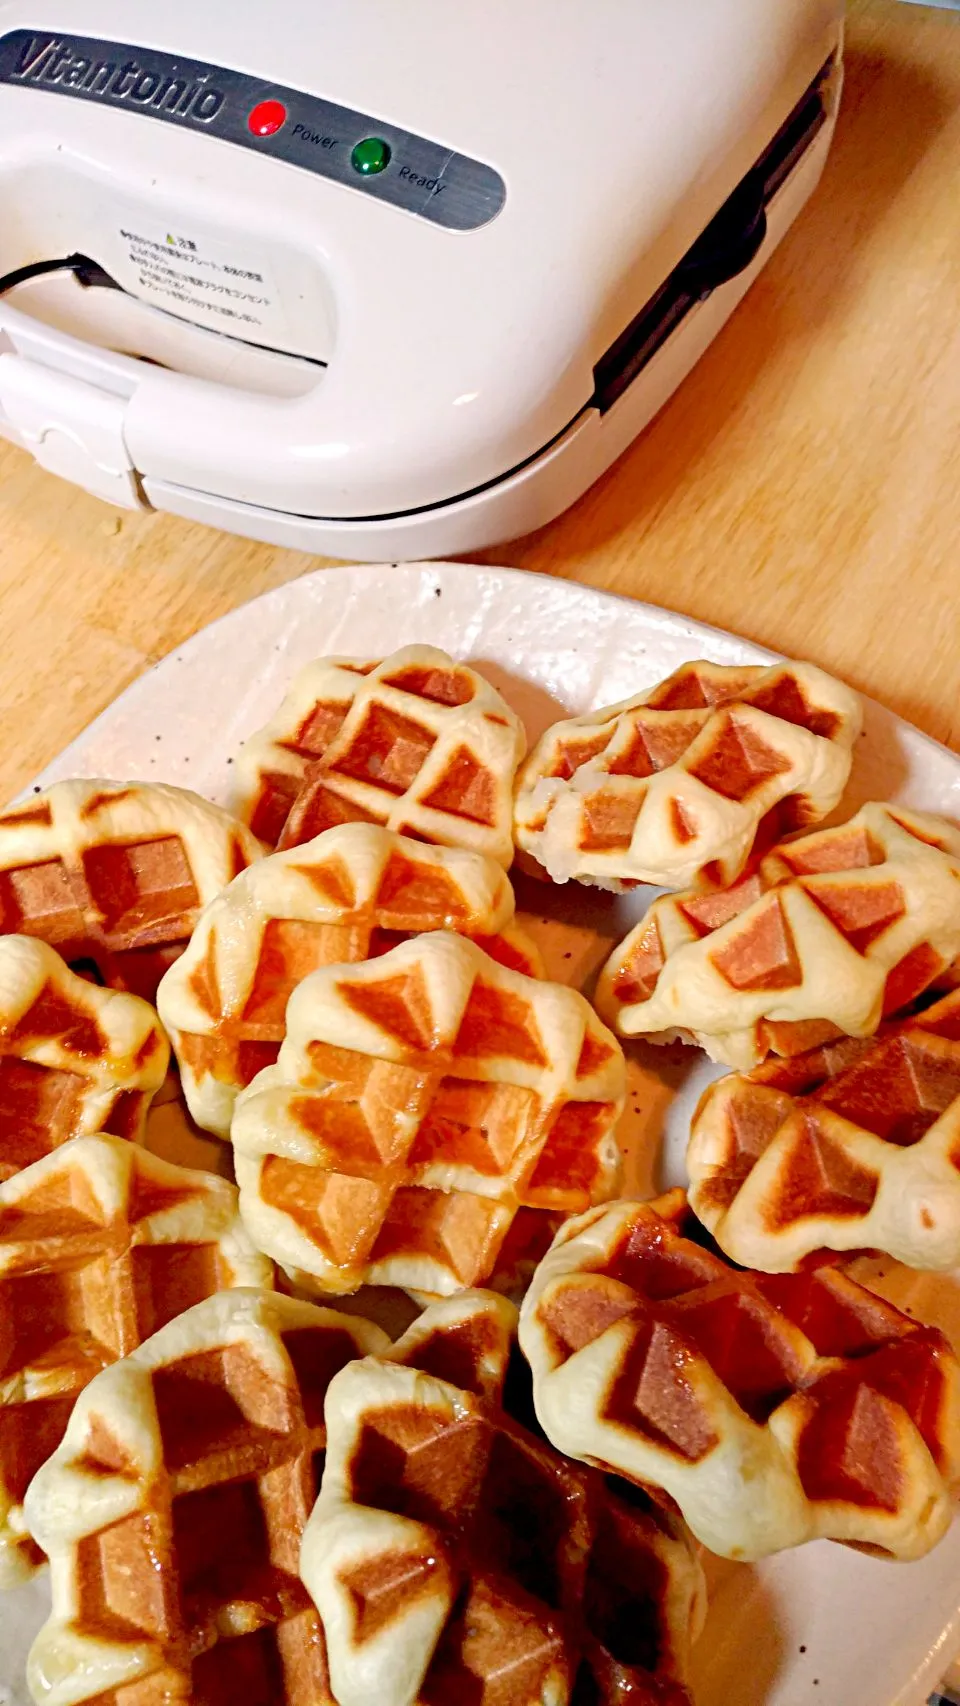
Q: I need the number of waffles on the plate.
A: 12